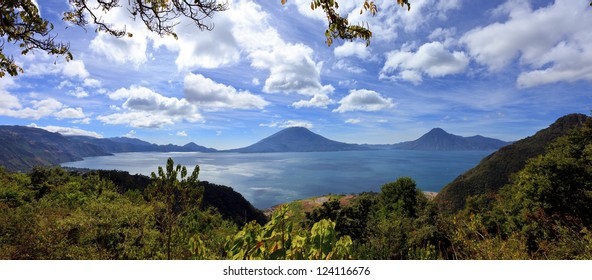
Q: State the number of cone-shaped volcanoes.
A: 2